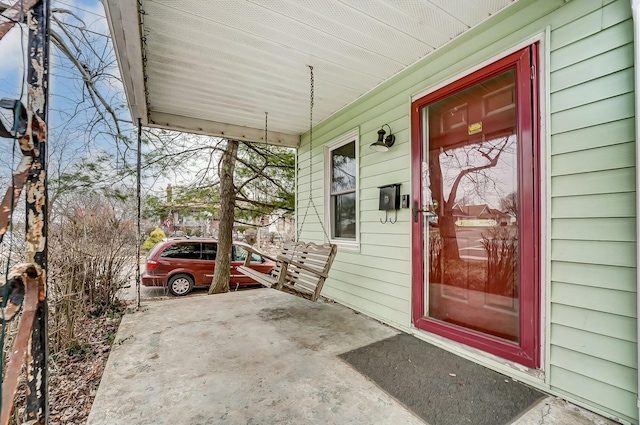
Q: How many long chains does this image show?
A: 2